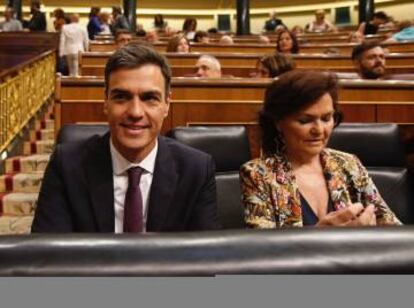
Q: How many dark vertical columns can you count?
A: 4